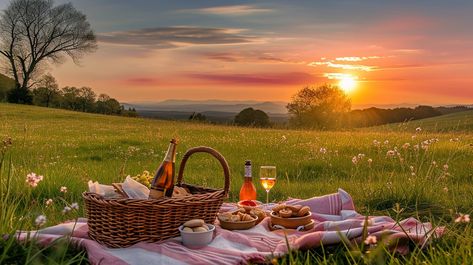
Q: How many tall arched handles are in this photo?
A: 1